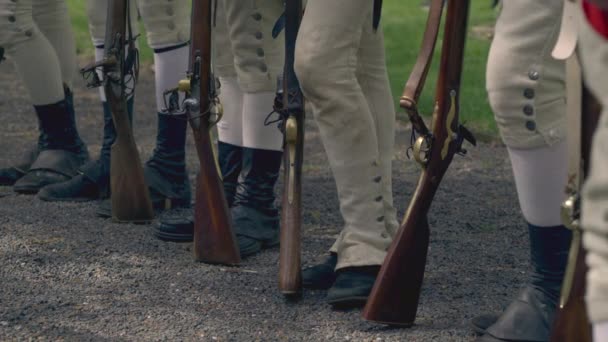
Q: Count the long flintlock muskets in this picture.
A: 5